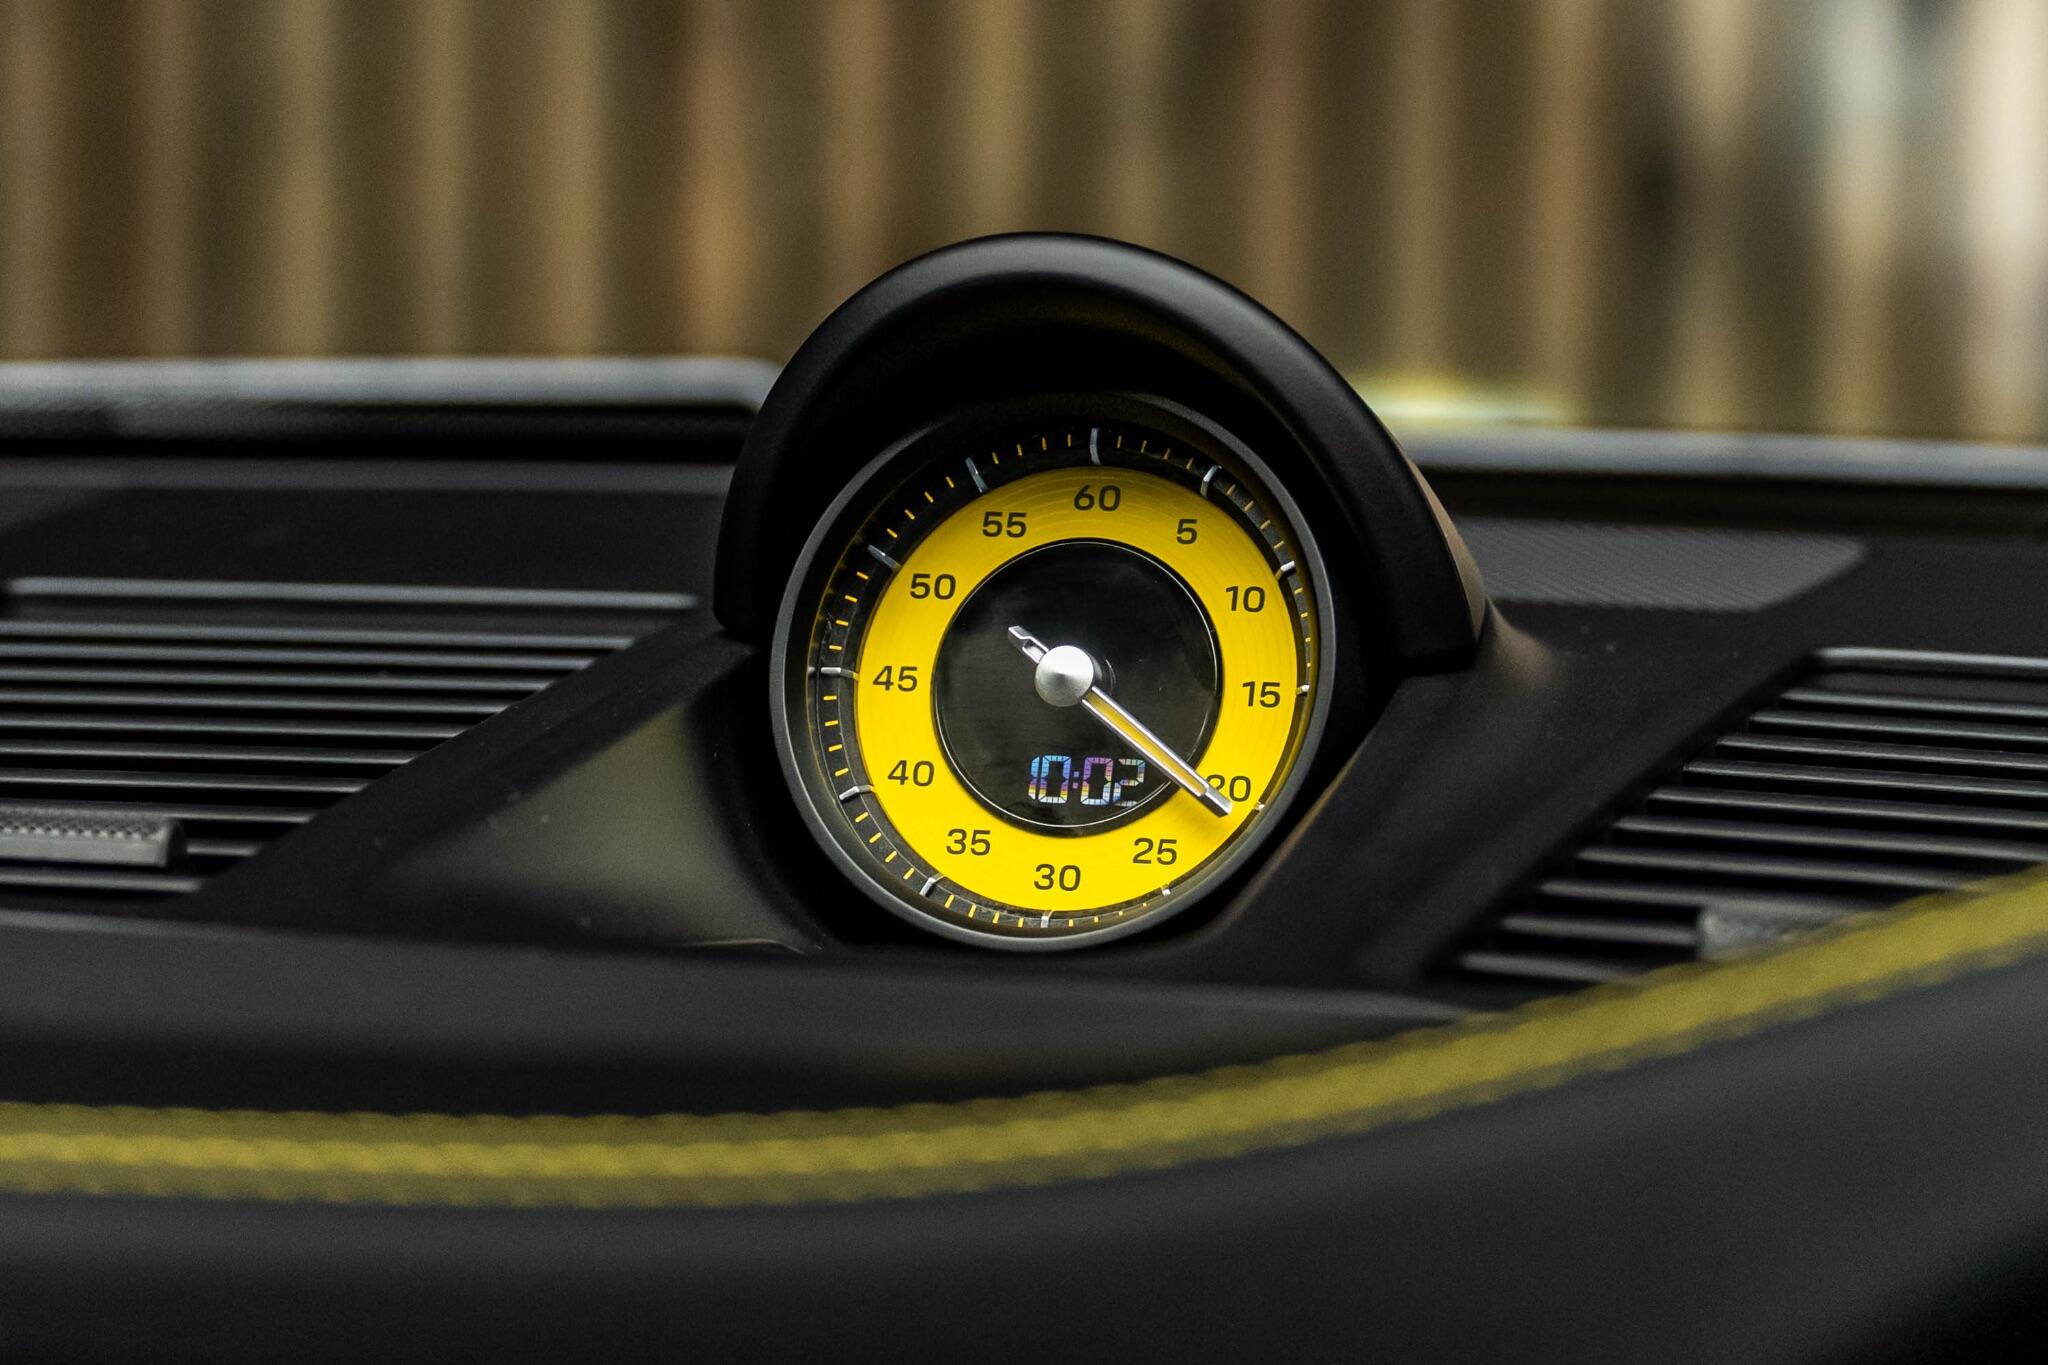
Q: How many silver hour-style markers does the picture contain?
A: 12